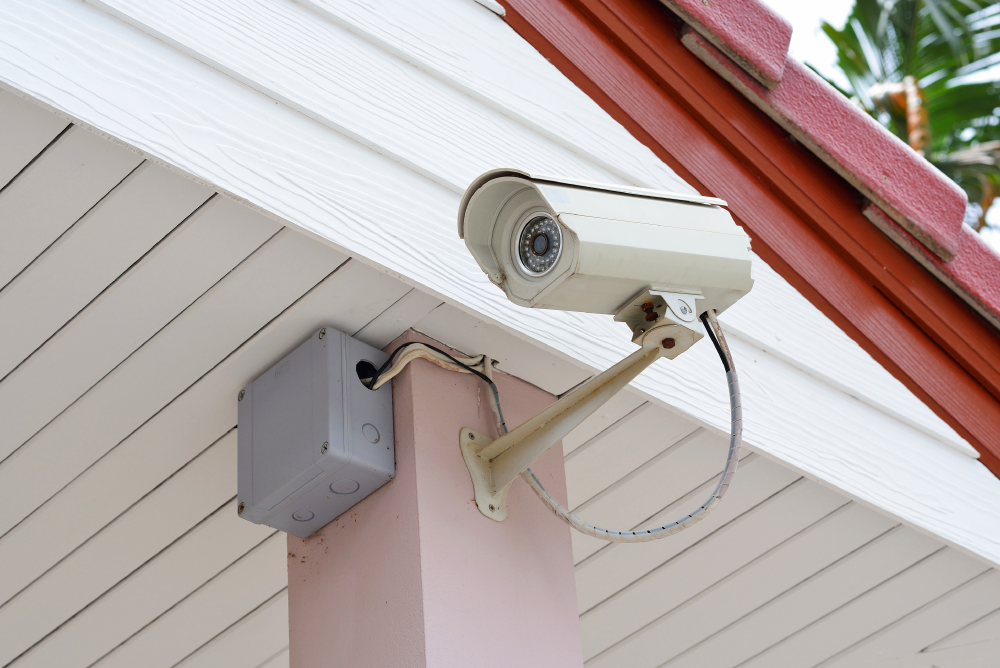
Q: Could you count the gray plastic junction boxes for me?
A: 1